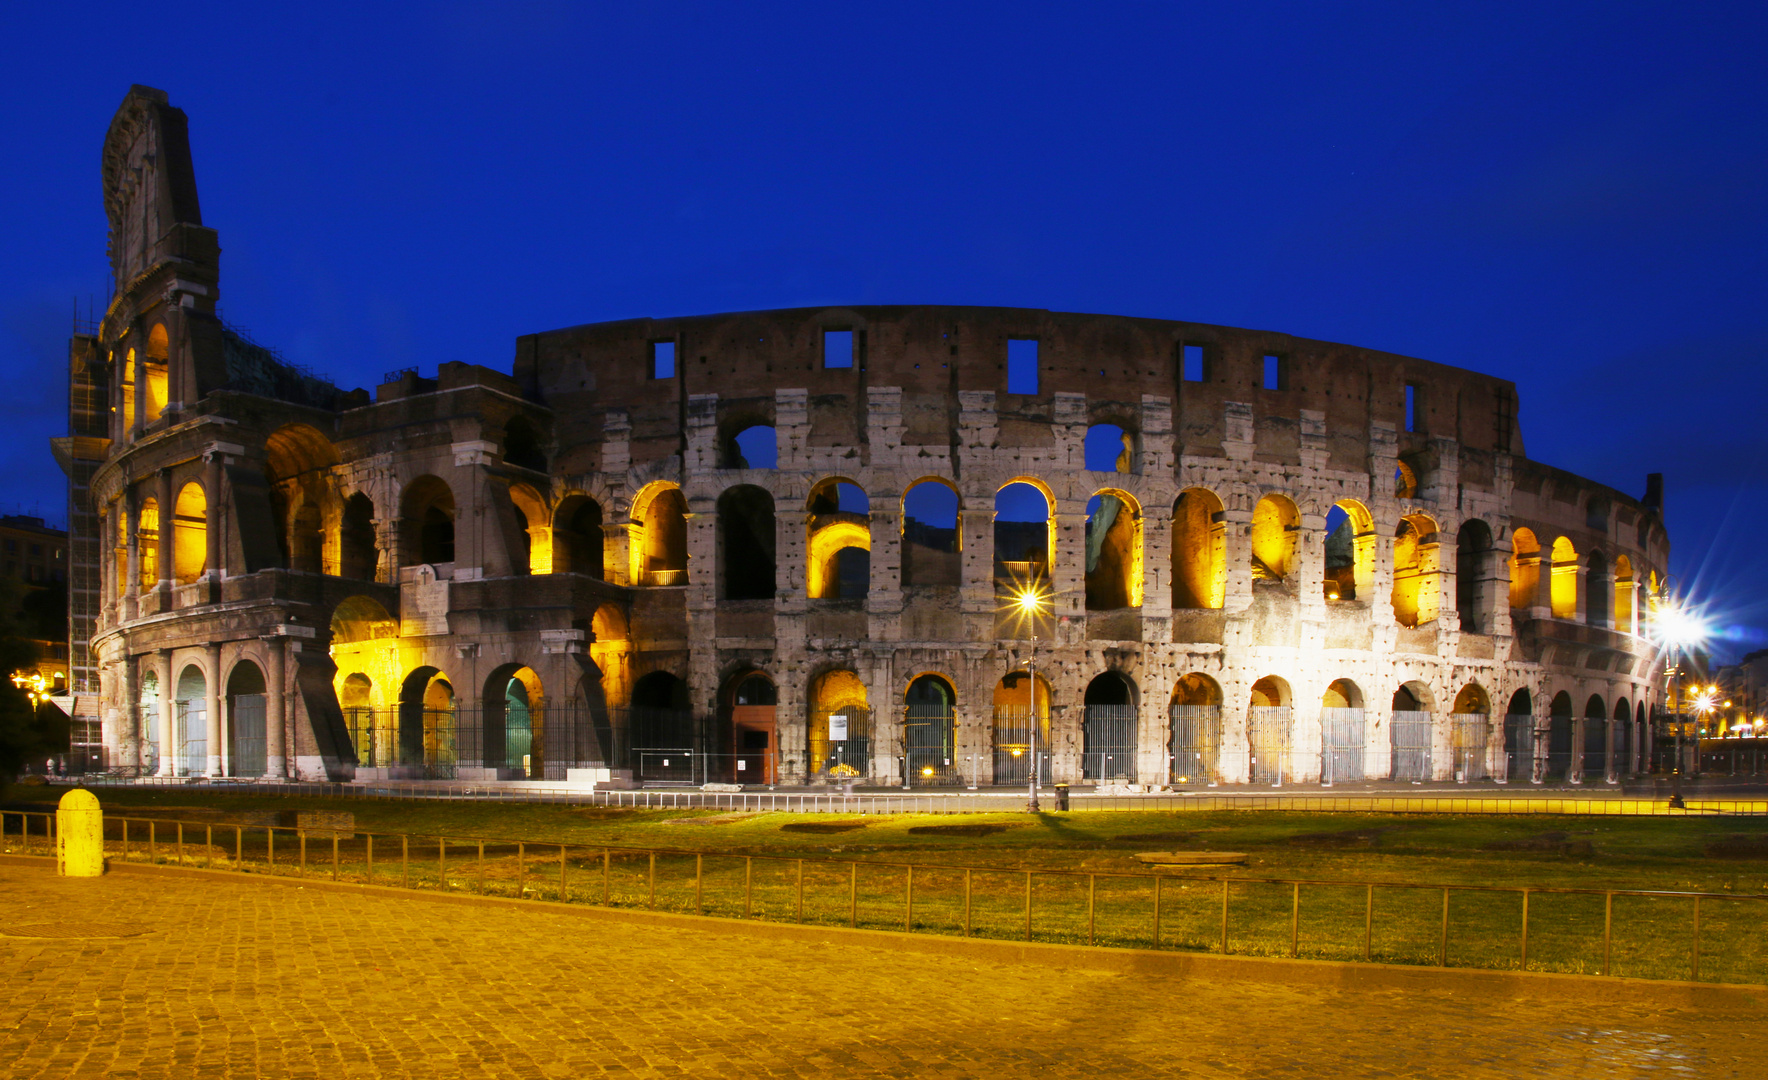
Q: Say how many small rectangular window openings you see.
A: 6